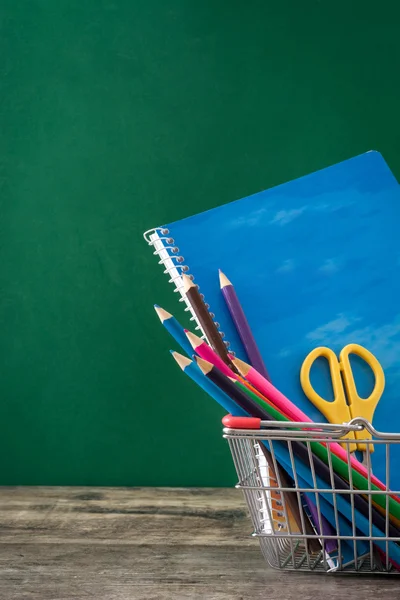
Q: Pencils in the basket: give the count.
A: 9